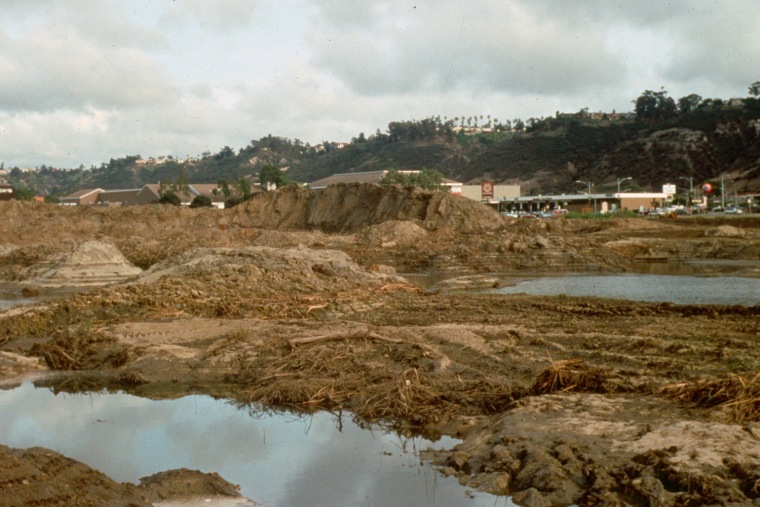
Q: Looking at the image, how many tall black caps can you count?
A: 0